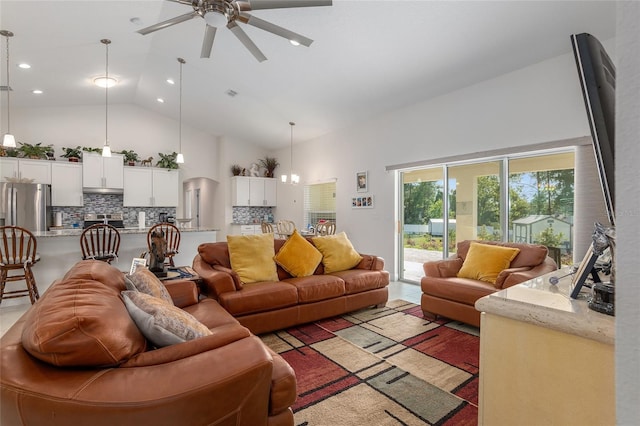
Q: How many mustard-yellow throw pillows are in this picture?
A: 4